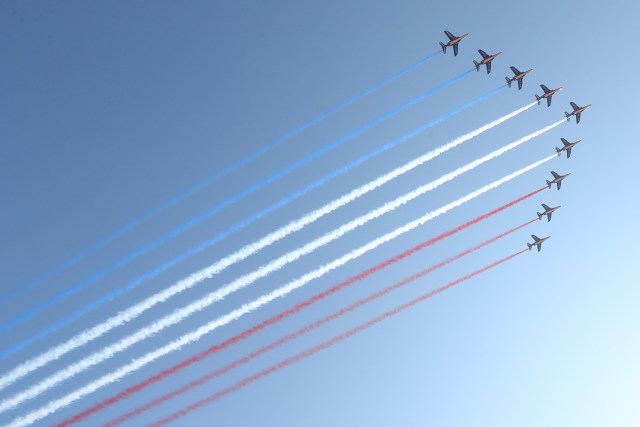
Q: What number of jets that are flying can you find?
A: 9